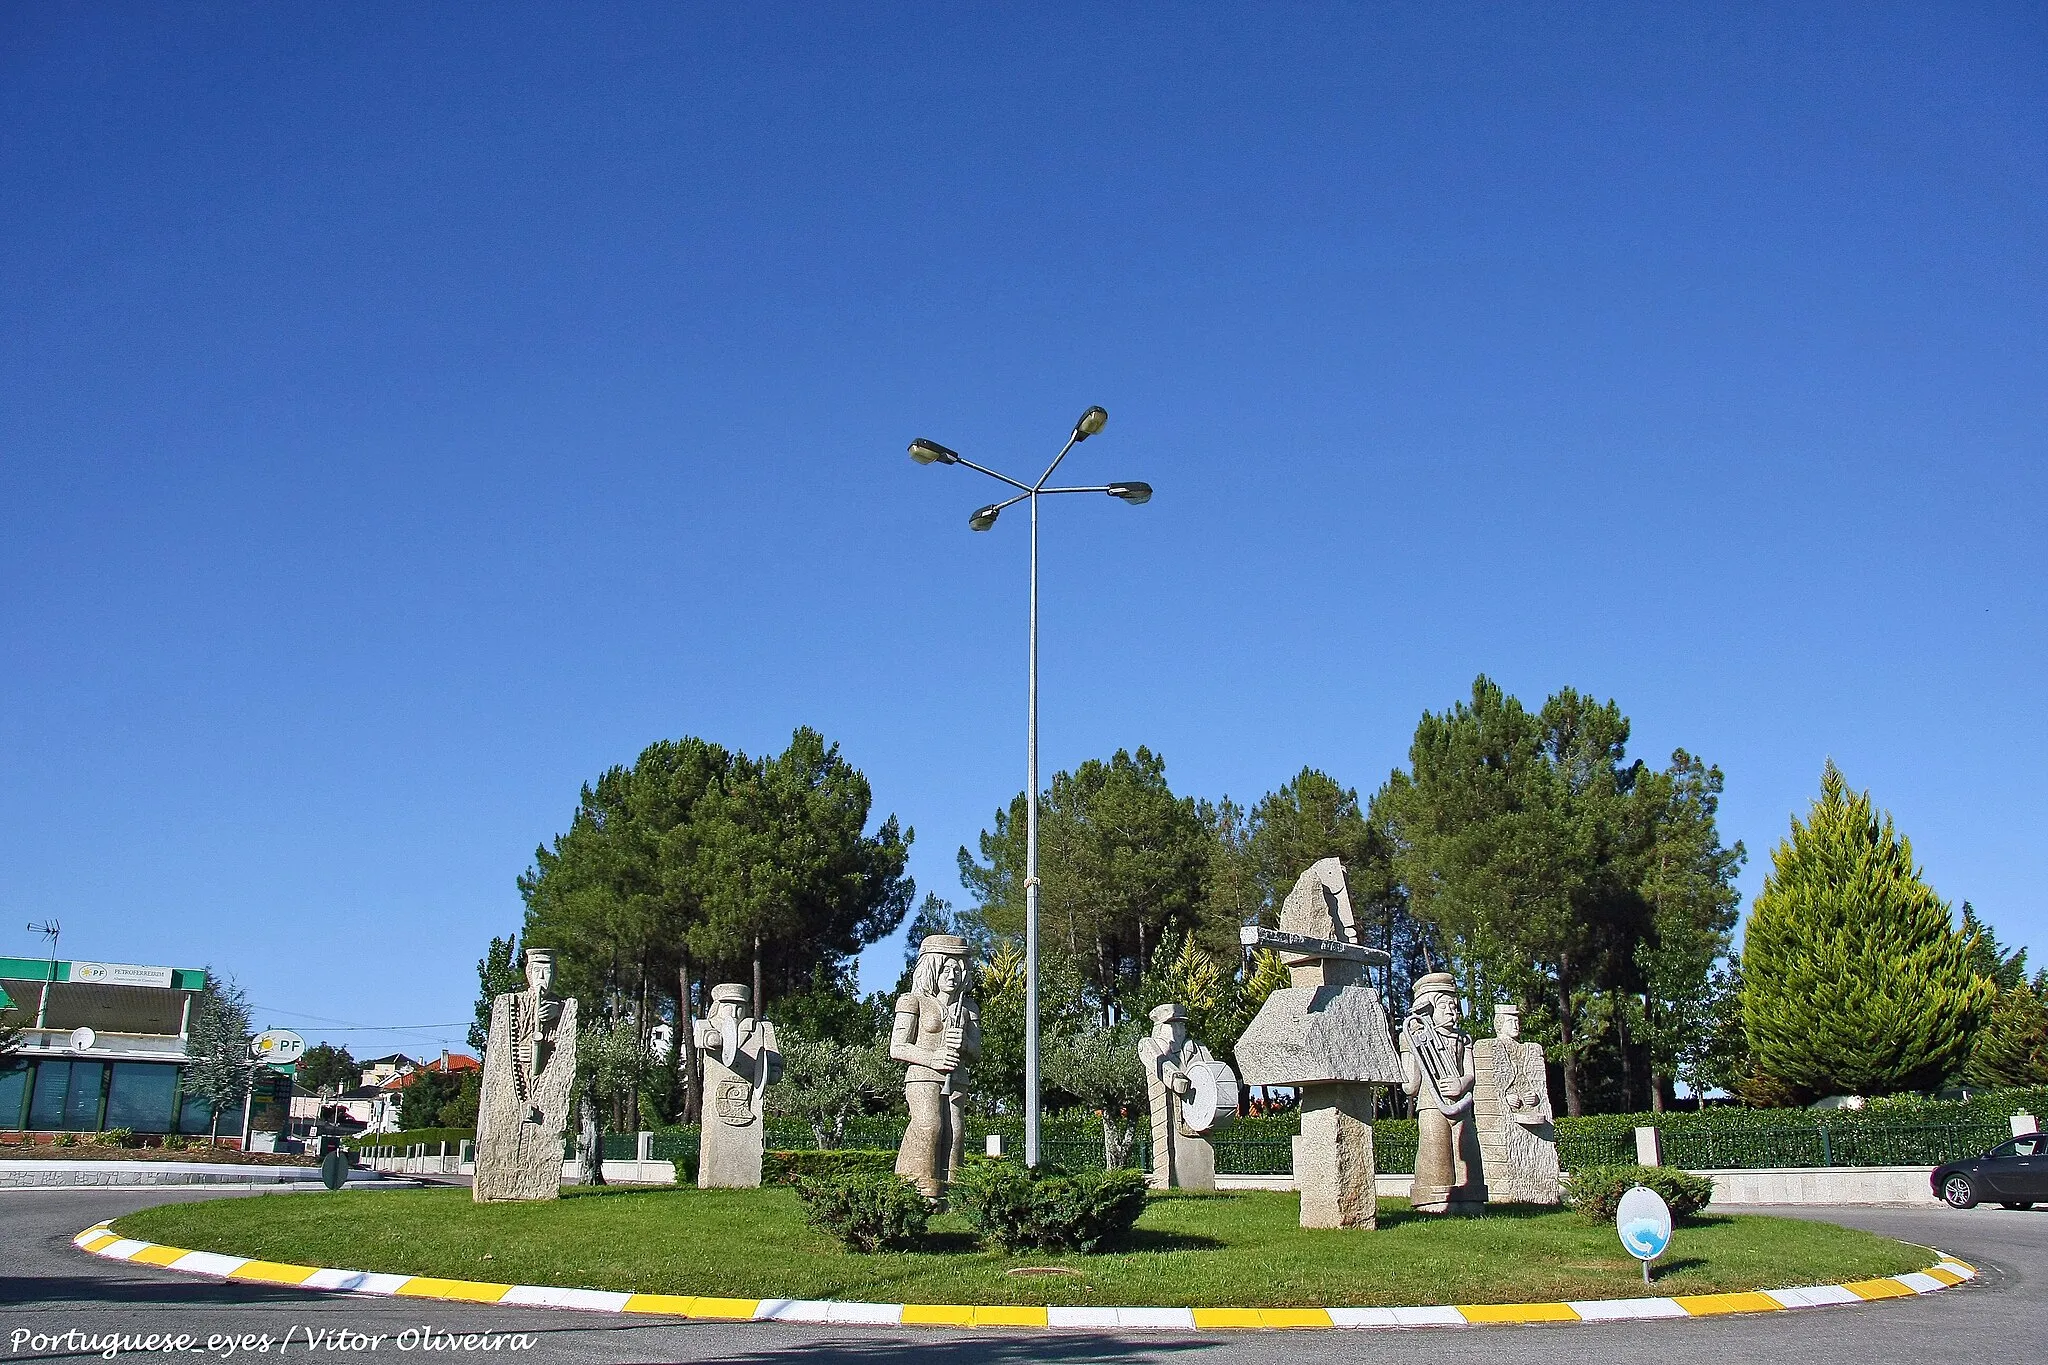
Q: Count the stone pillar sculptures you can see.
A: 7